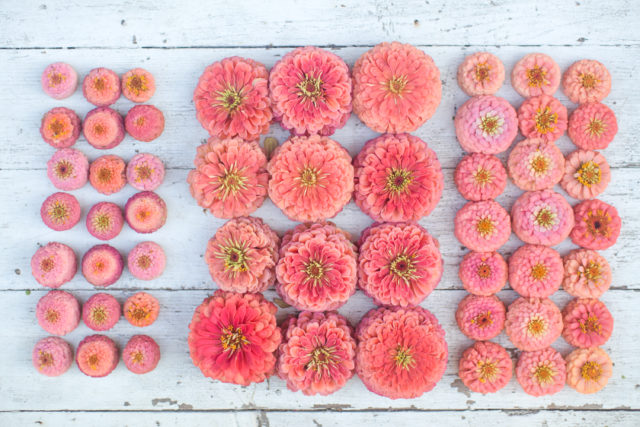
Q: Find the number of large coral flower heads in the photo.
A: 12